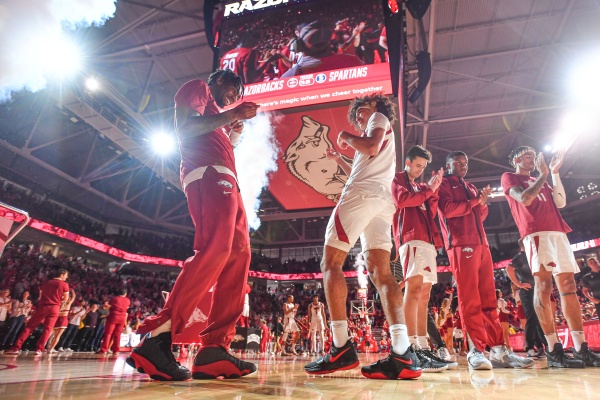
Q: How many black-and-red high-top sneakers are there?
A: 4